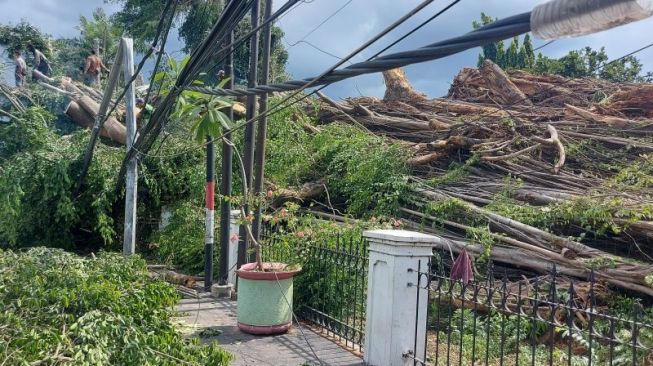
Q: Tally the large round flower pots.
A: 1